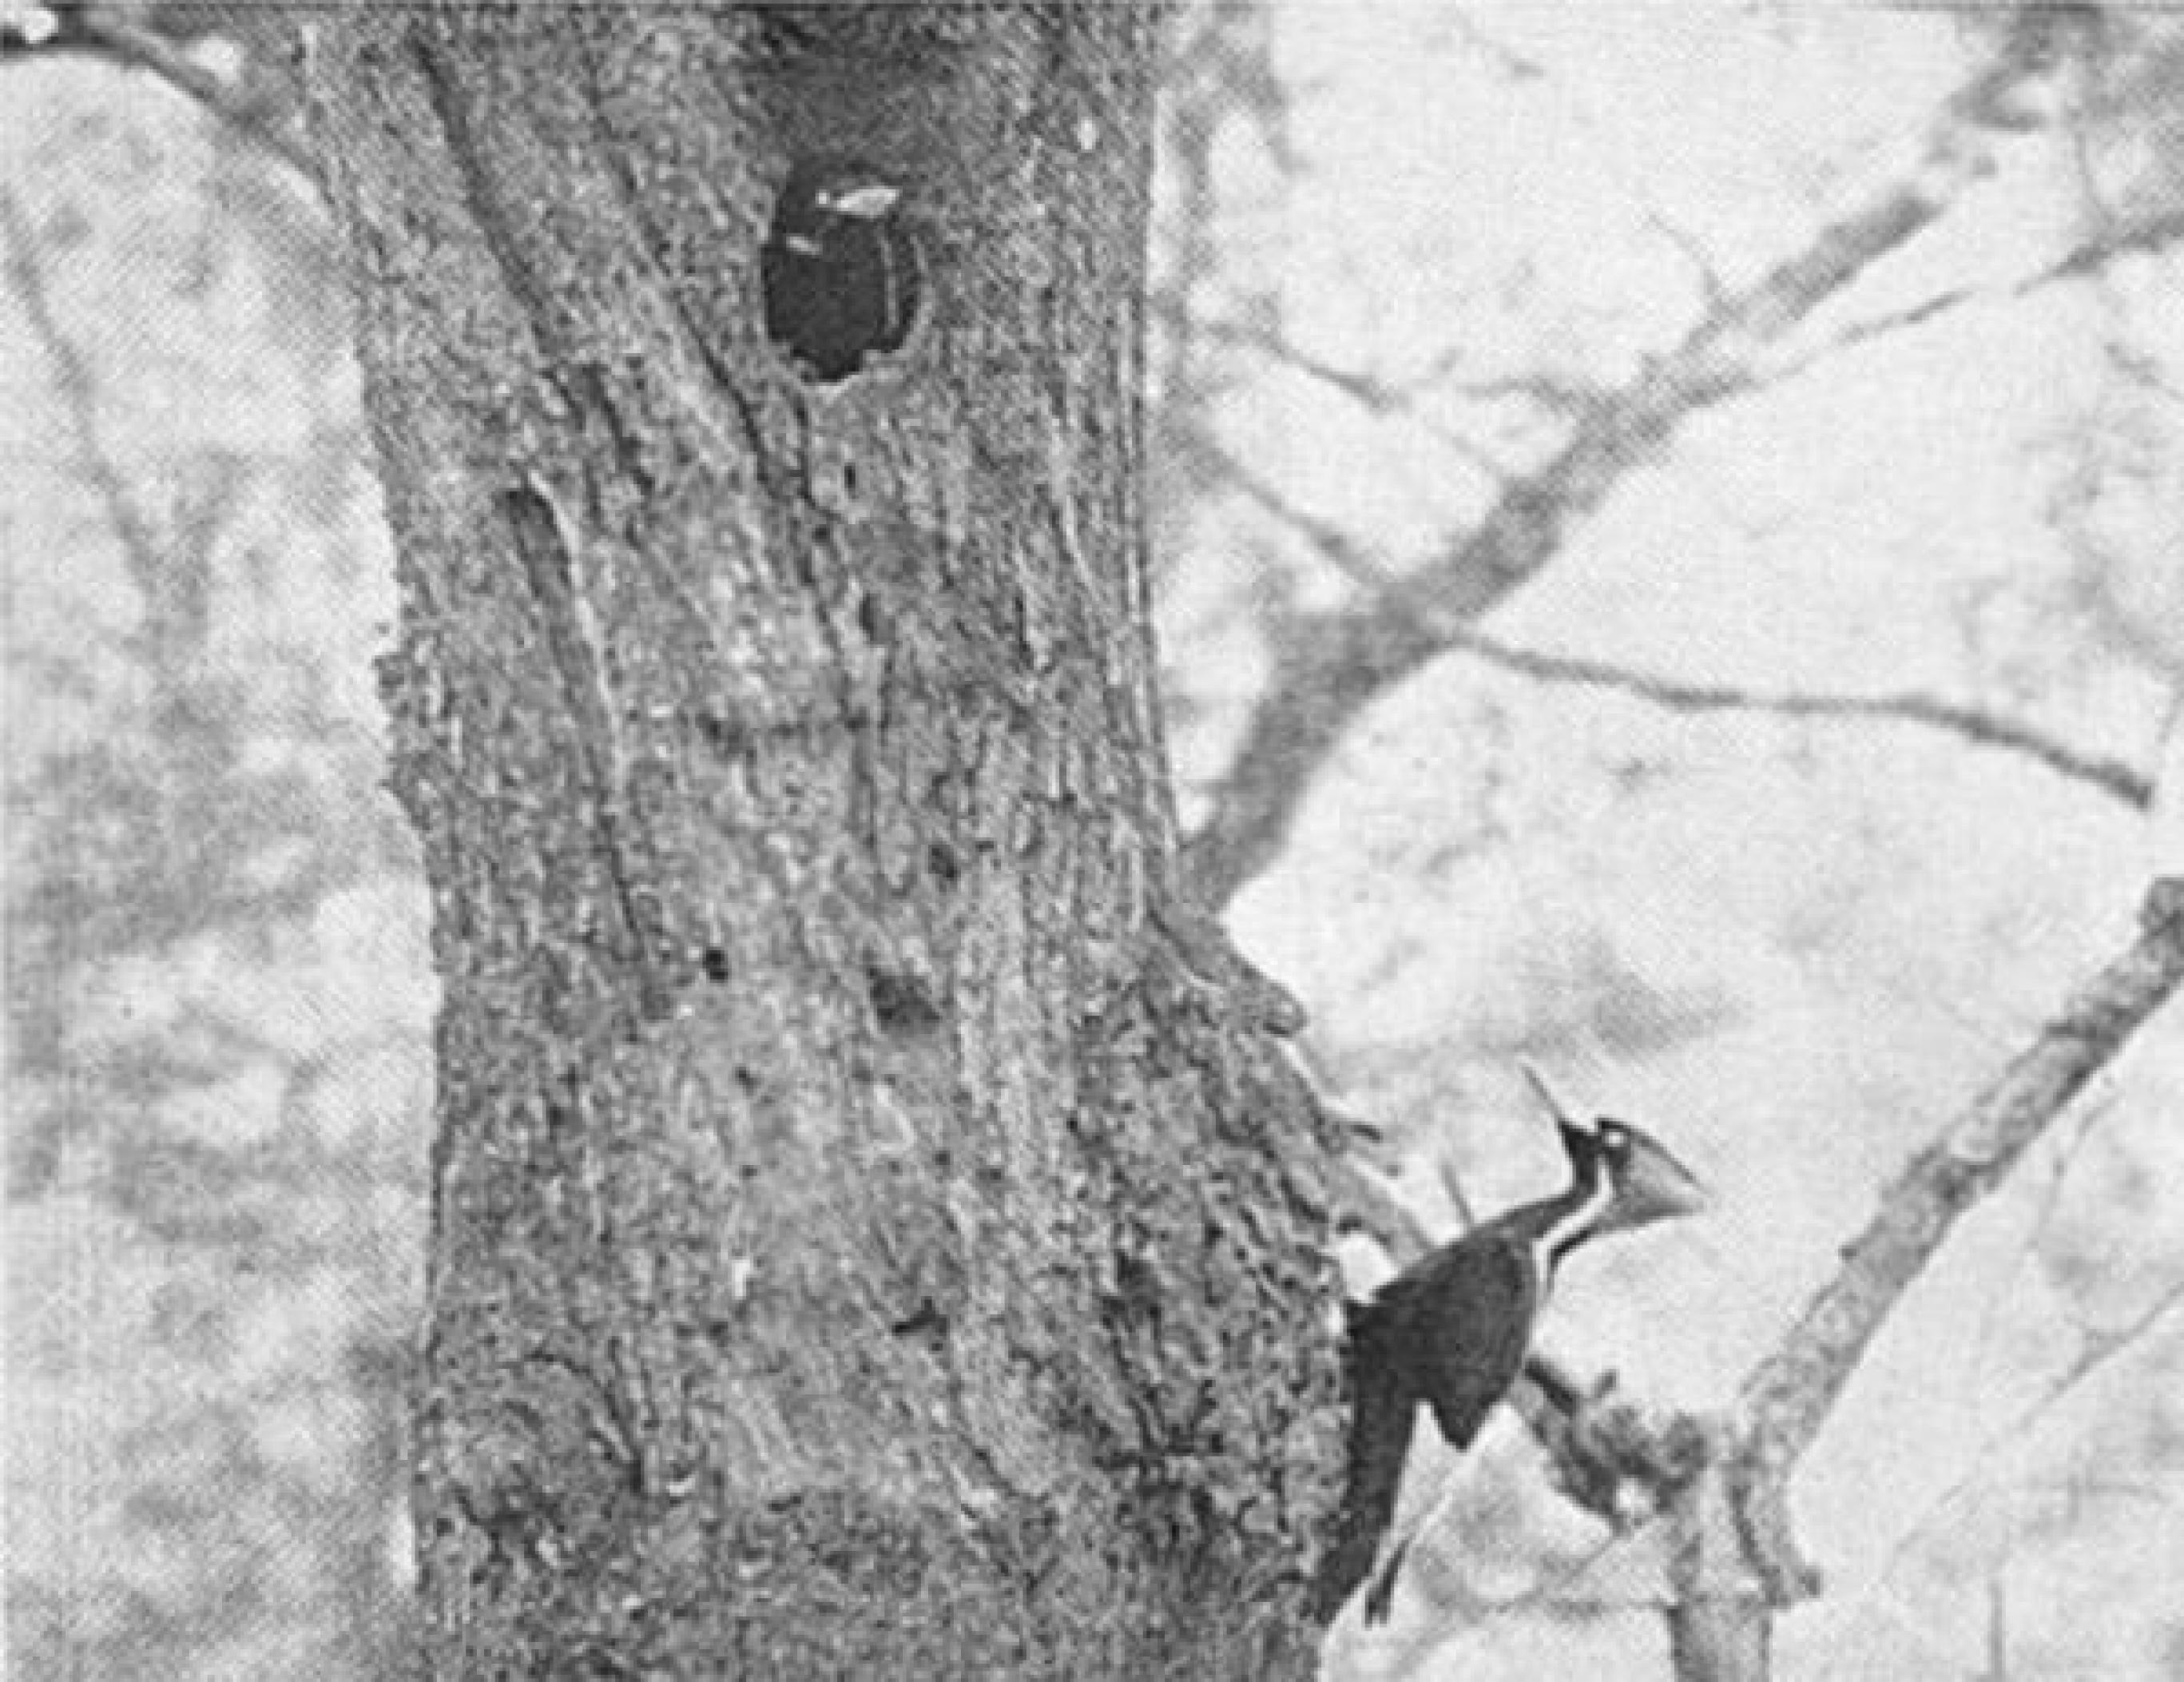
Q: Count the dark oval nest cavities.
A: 1